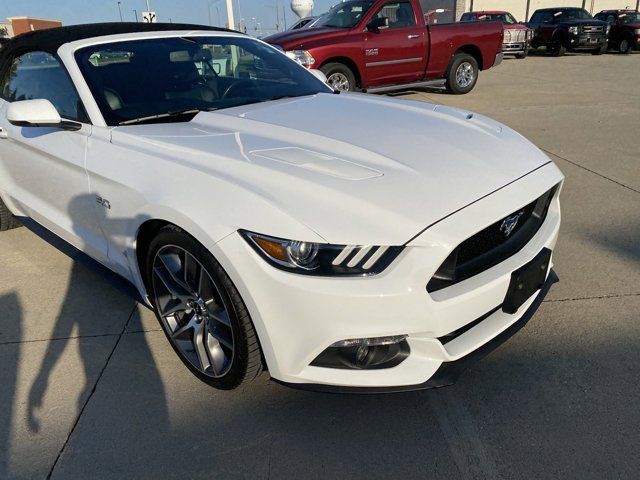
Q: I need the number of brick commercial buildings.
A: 1